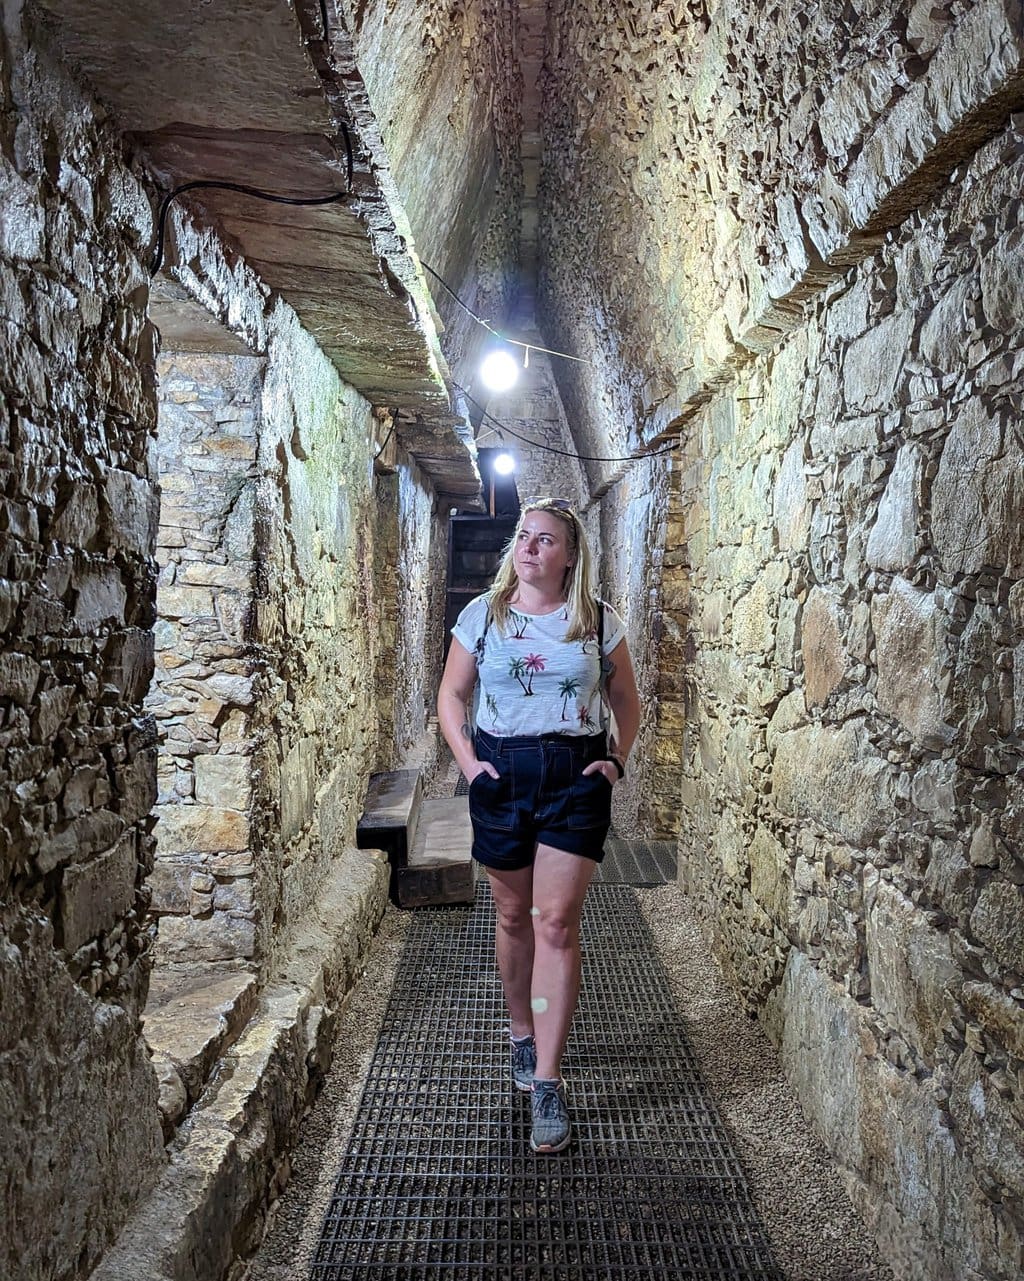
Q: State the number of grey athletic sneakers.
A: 2